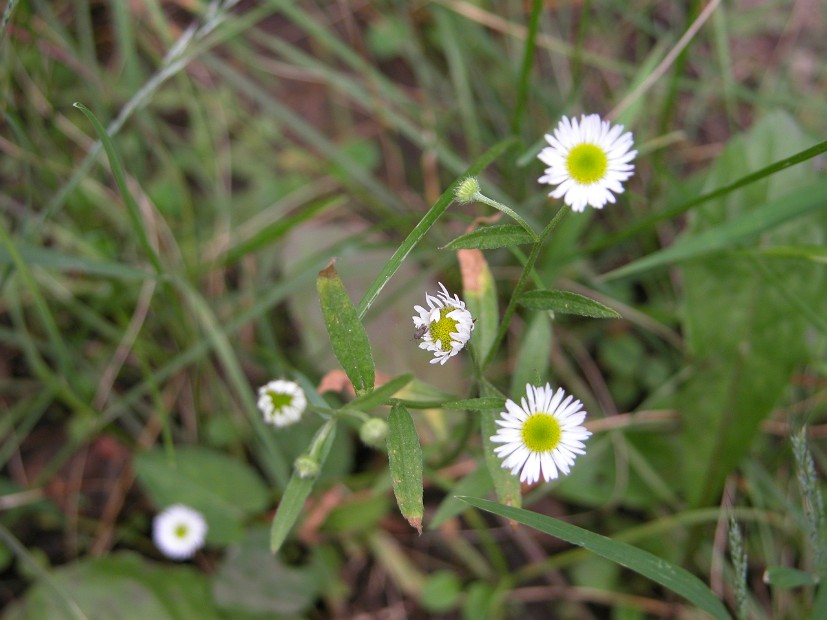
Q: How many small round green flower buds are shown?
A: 3